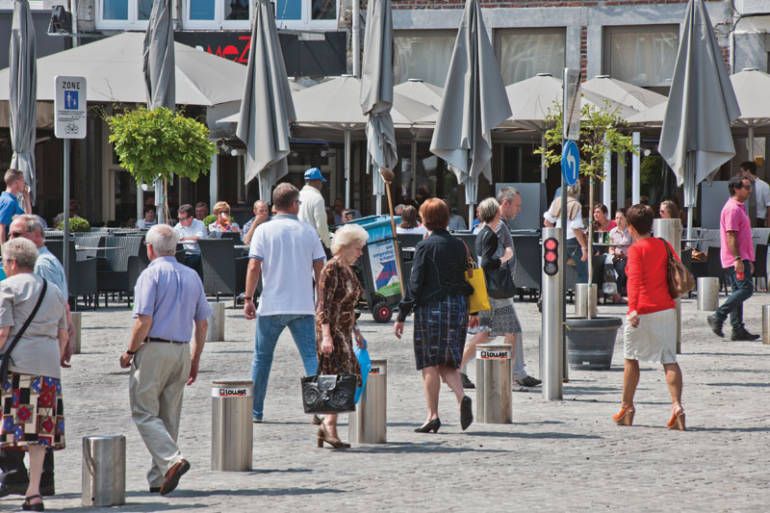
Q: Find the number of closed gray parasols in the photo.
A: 6